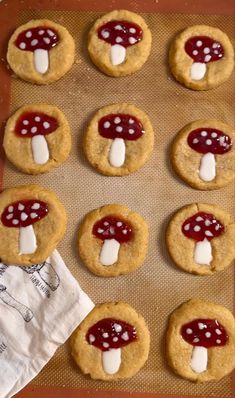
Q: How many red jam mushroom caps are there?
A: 11